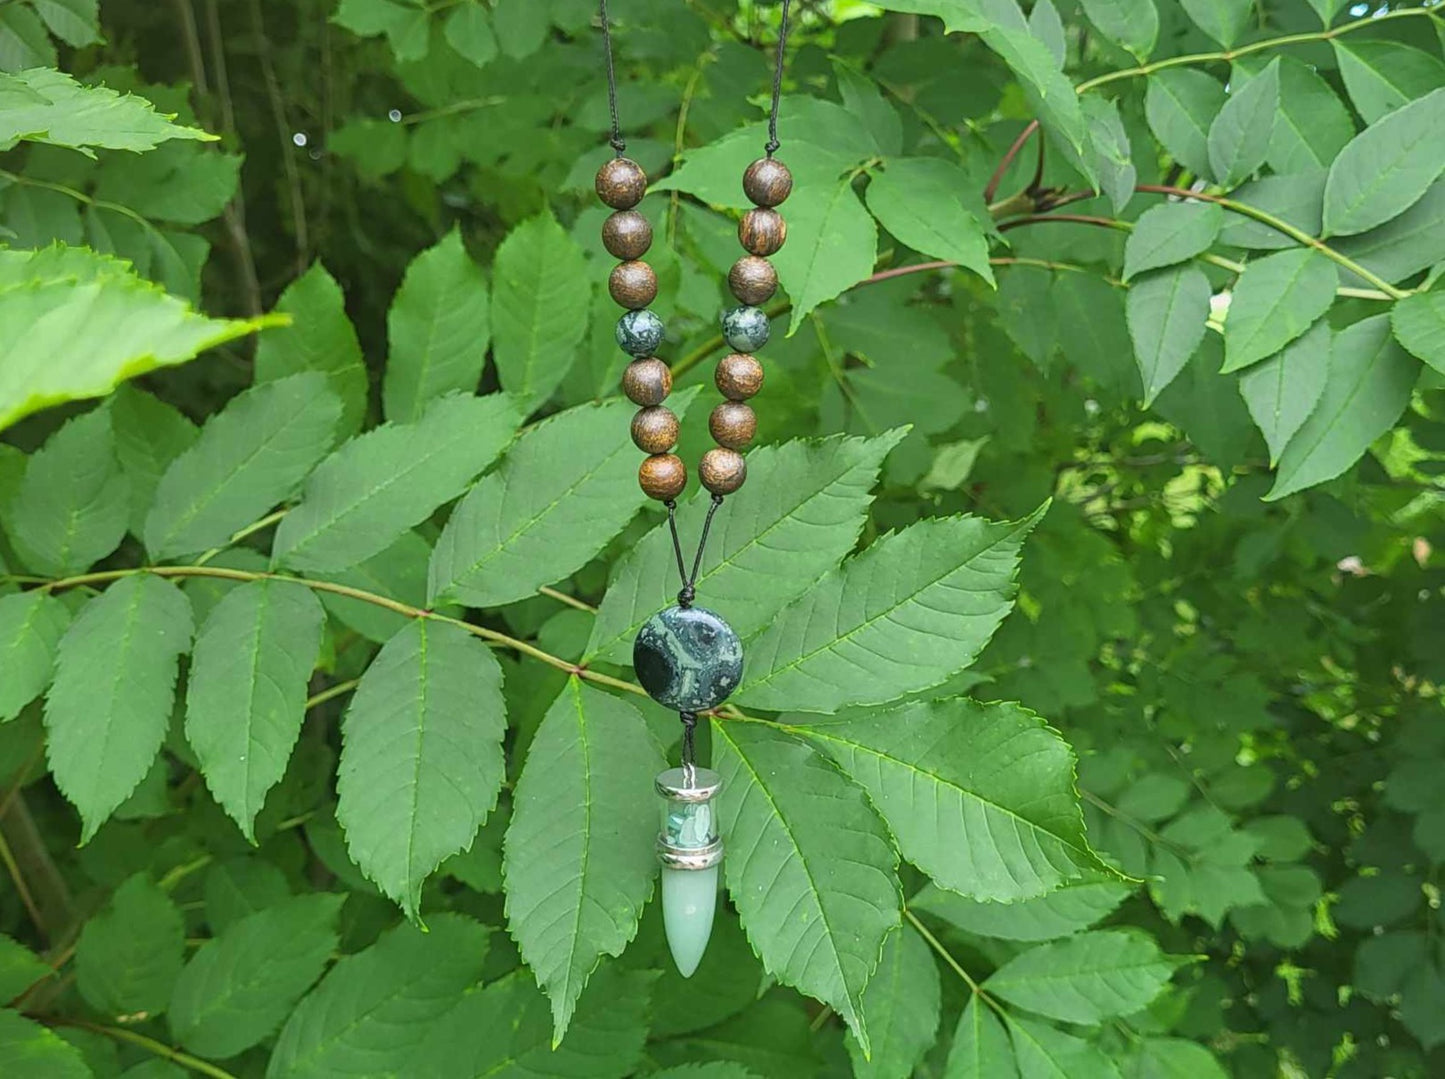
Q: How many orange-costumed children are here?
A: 0